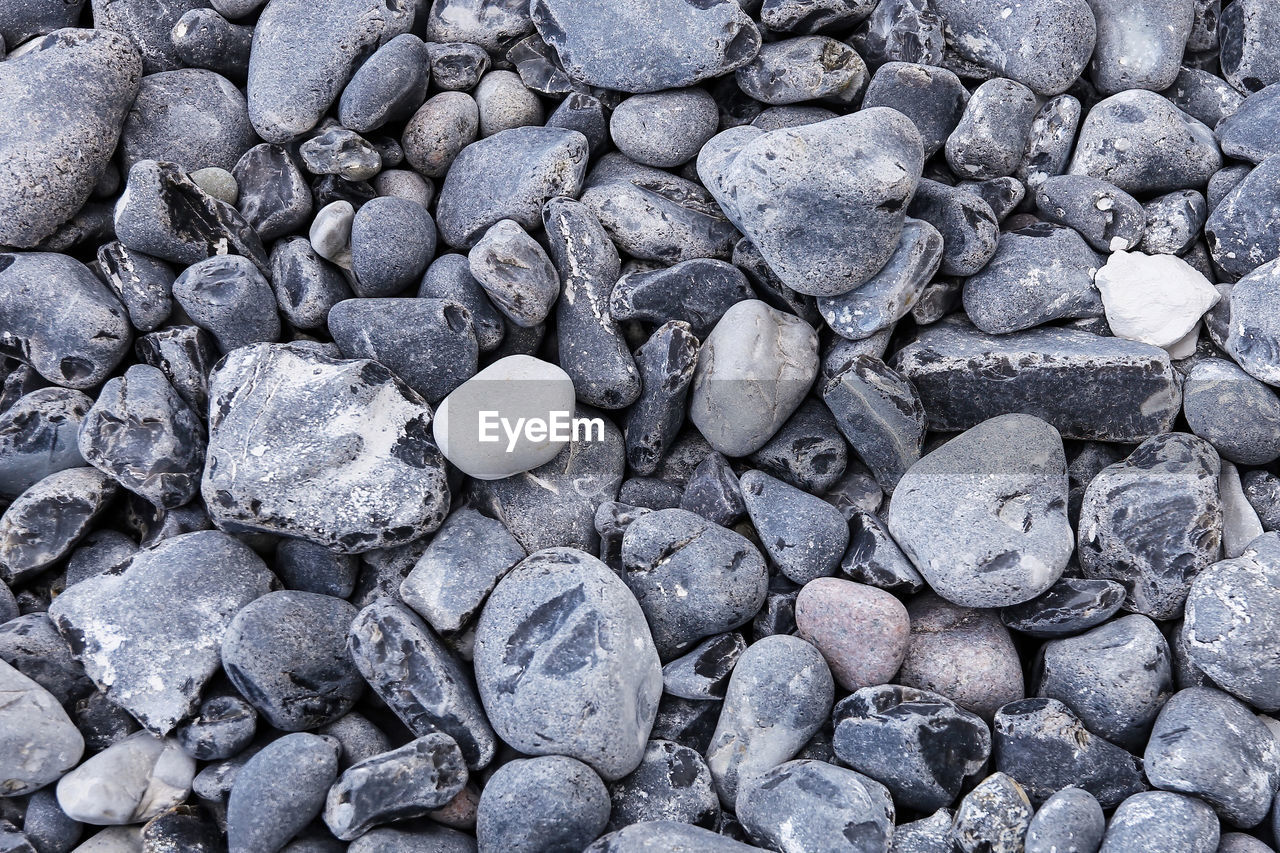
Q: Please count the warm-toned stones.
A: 2